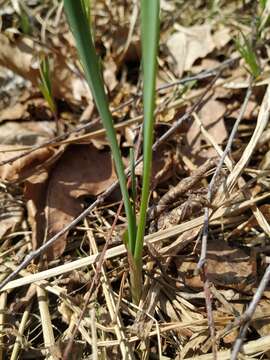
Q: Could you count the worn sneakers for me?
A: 0